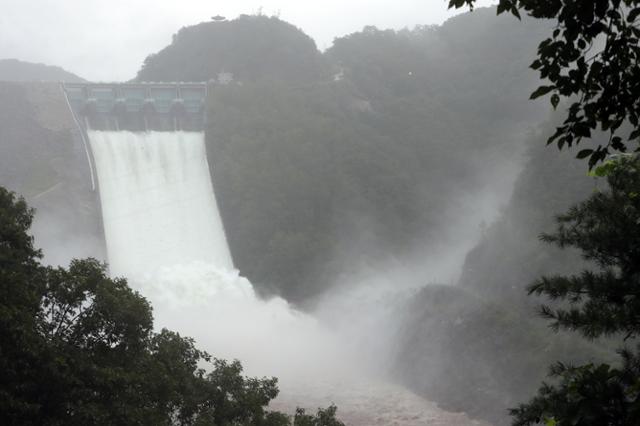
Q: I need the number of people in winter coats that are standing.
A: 0